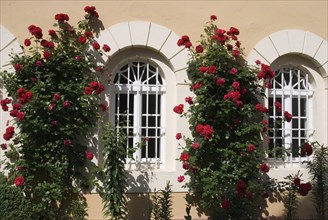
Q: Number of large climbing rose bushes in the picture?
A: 2